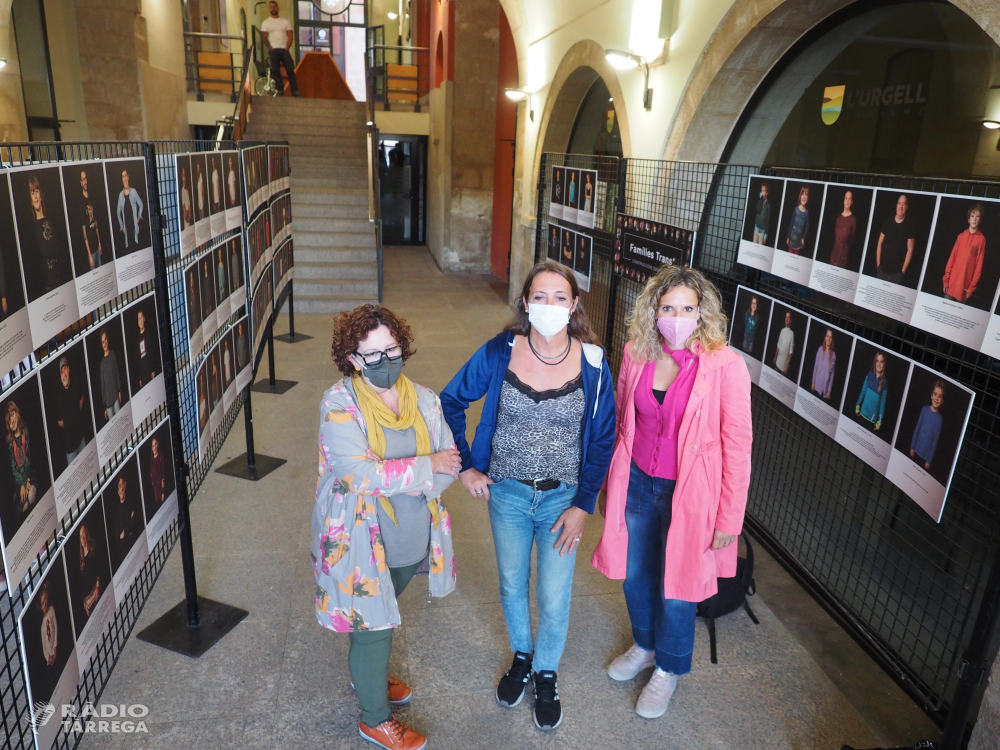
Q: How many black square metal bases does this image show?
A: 4